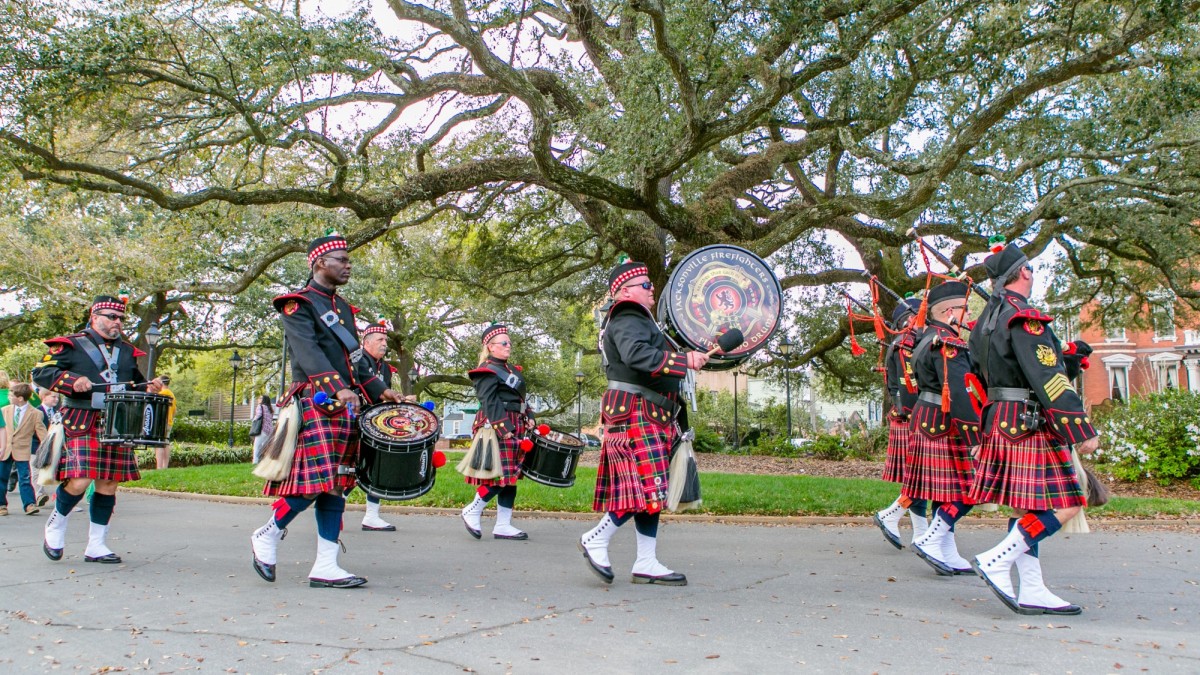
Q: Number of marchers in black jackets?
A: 8